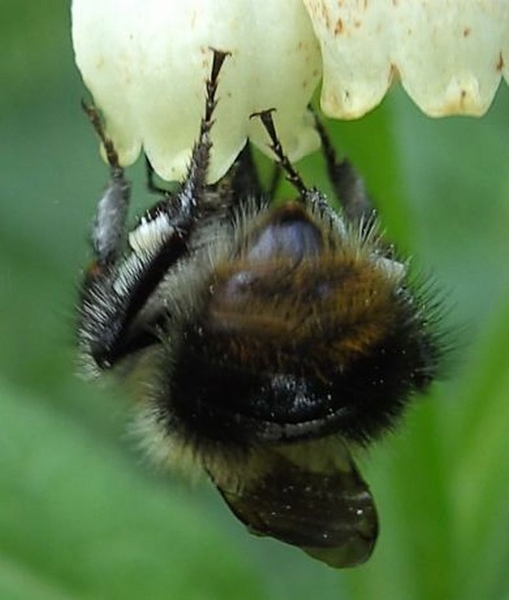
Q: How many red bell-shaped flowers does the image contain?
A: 0